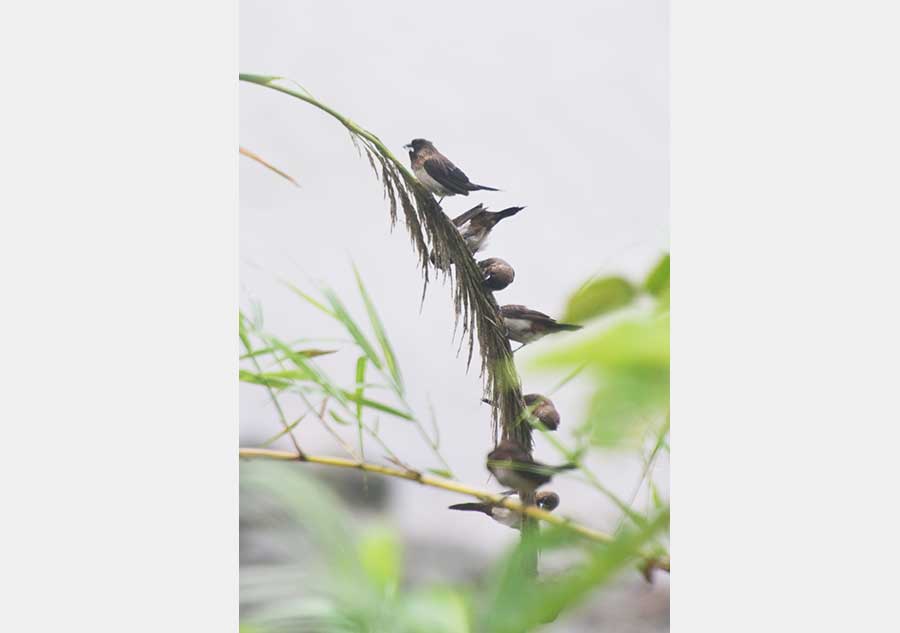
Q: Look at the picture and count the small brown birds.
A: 7